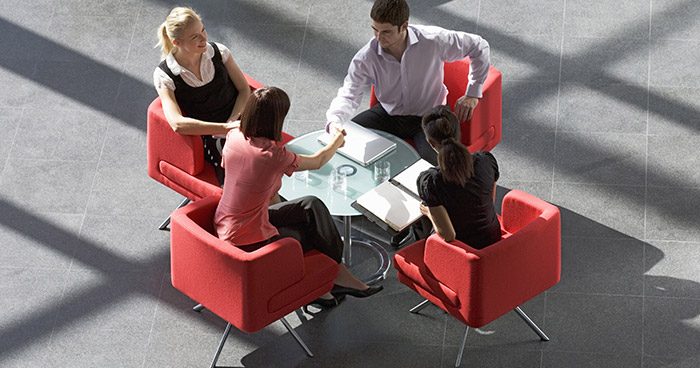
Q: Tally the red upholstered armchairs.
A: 4